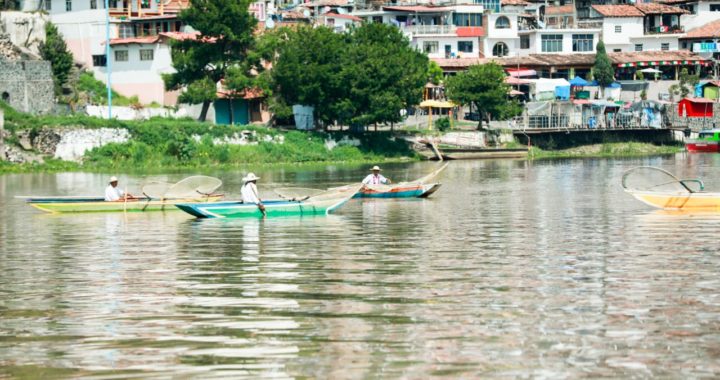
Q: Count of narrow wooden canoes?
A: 4